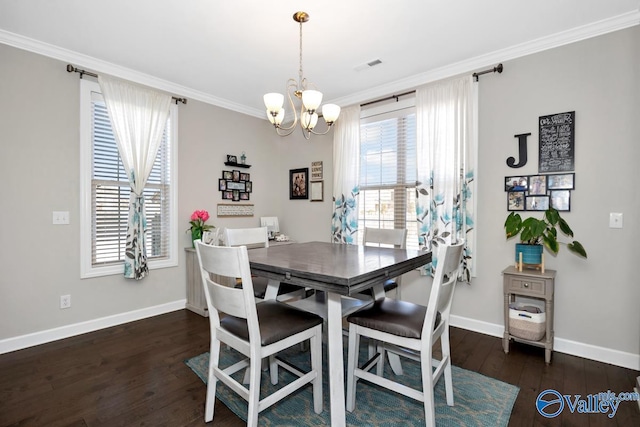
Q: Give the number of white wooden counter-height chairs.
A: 4